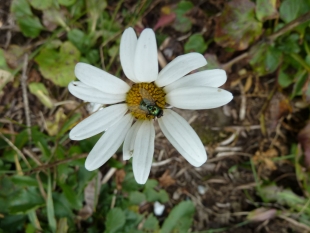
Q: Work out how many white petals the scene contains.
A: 12